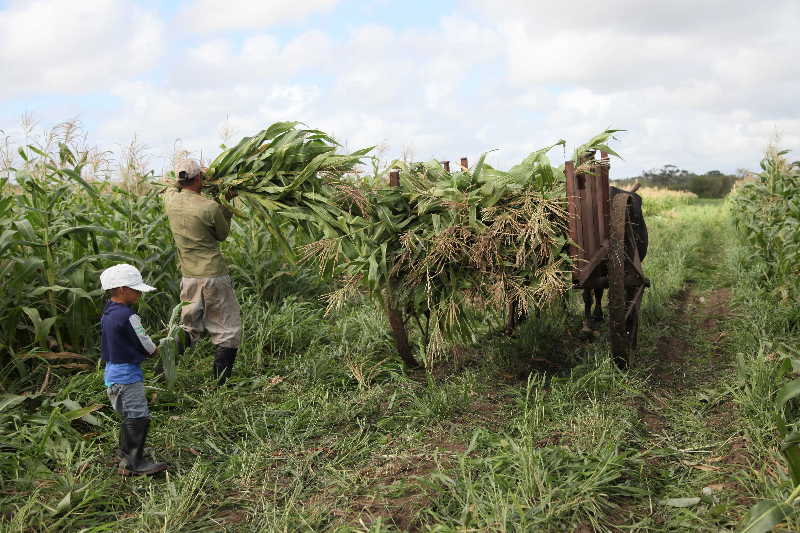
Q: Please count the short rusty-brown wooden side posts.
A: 3